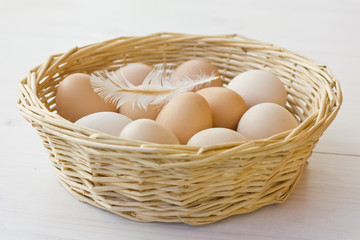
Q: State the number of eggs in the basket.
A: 11